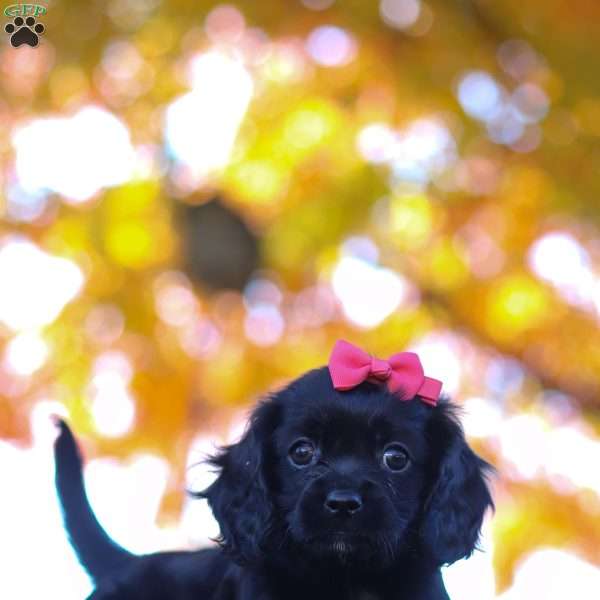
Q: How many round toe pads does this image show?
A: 4